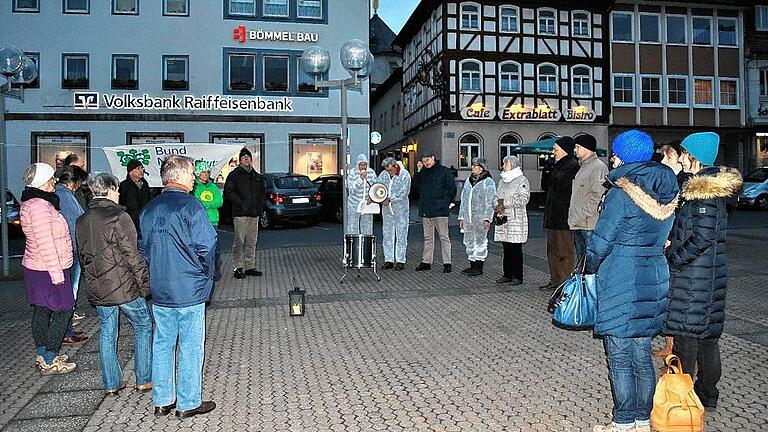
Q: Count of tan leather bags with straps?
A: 1